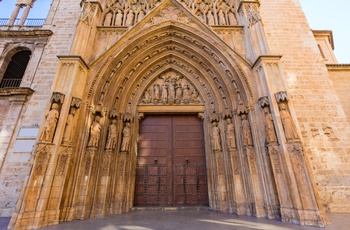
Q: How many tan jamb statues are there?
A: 10